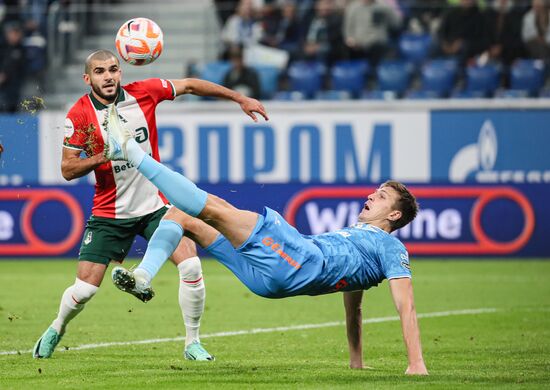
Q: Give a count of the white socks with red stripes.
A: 2